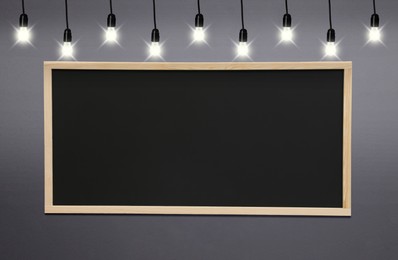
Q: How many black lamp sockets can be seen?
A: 9